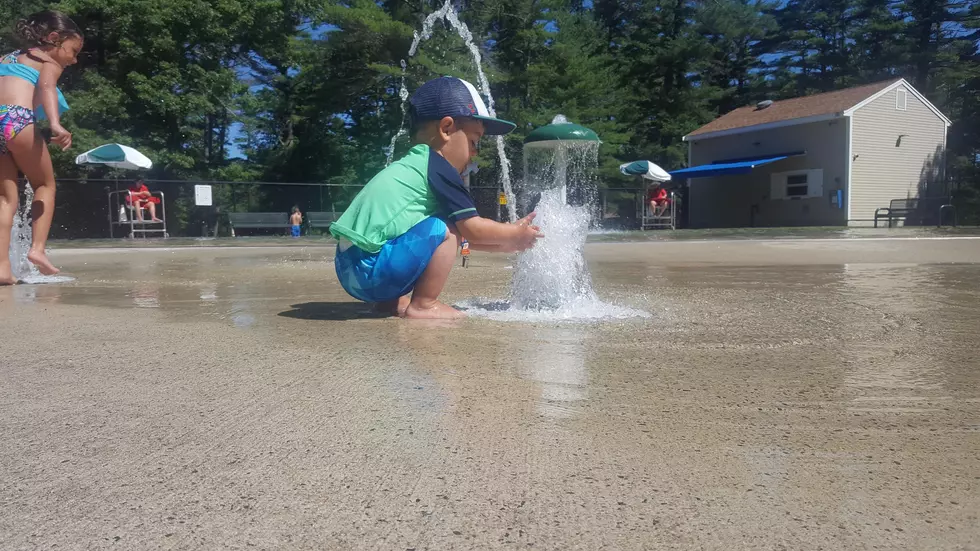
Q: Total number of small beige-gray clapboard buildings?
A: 1